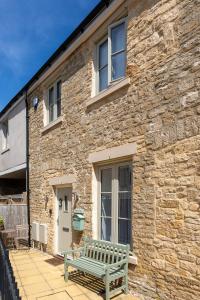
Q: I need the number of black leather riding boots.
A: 0